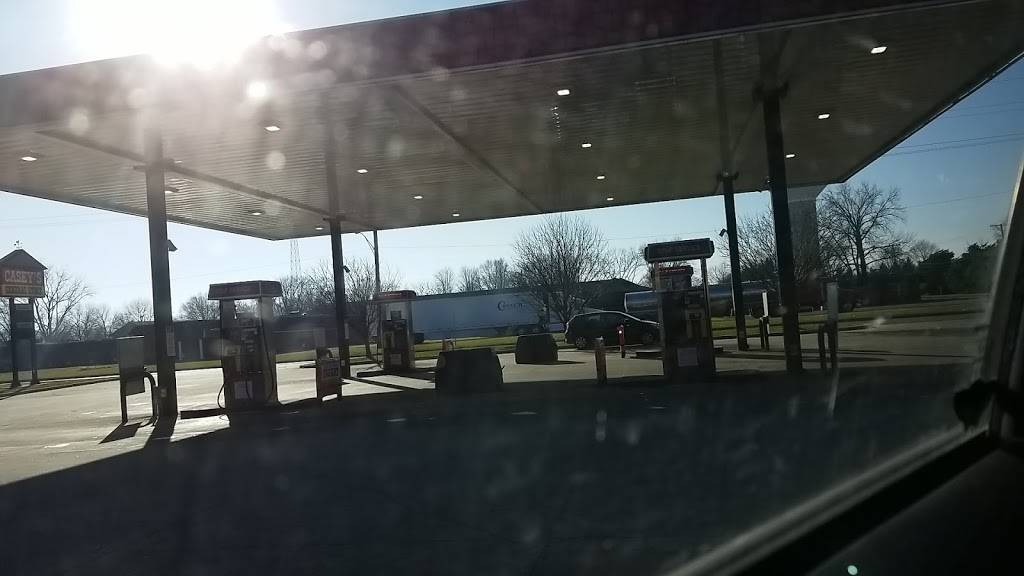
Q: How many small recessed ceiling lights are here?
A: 15